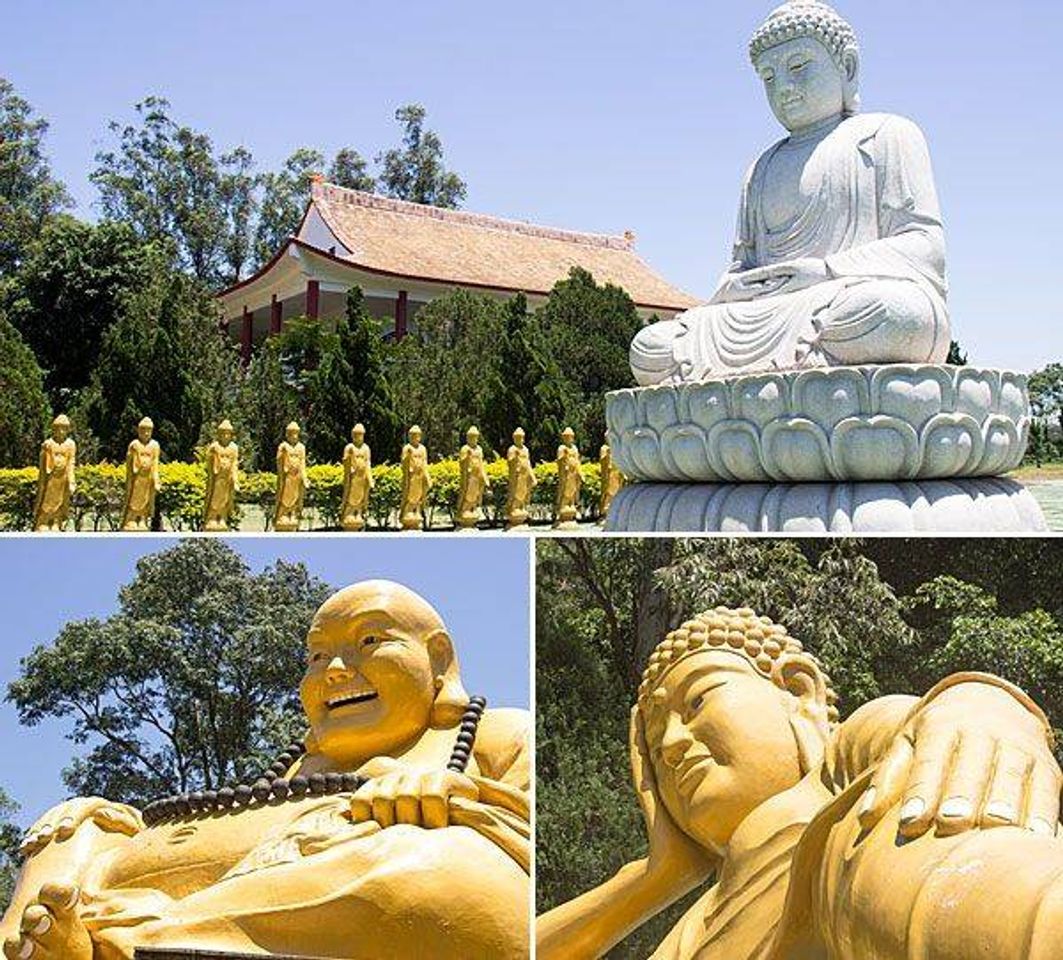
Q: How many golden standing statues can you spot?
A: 10